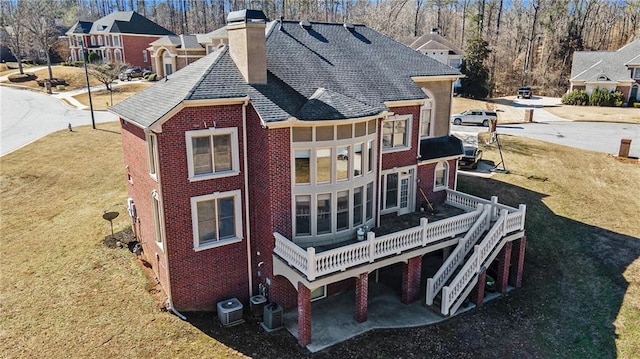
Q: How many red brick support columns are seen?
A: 6